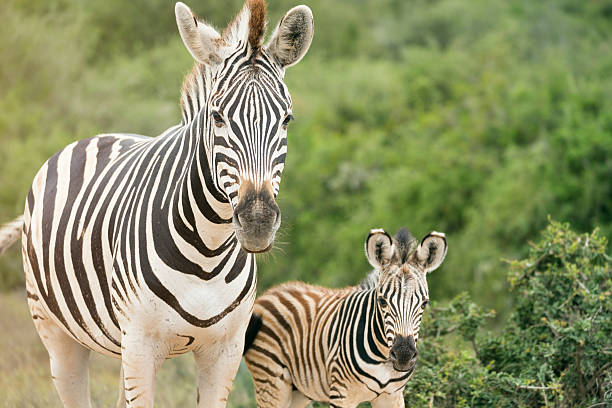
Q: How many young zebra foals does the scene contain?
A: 1